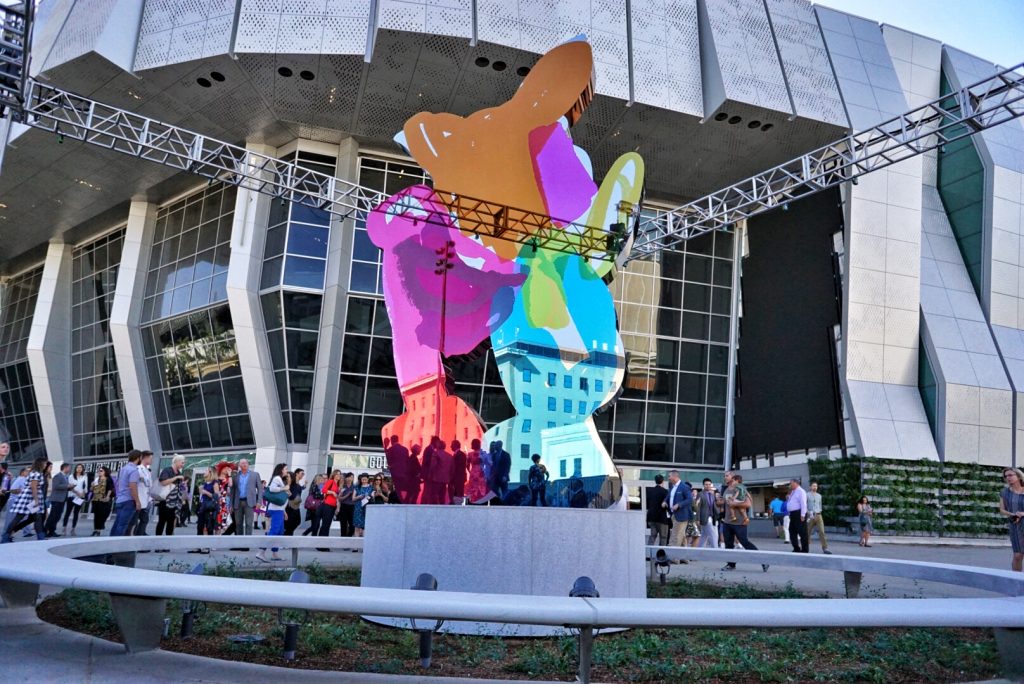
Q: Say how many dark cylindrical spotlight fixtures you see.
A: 5